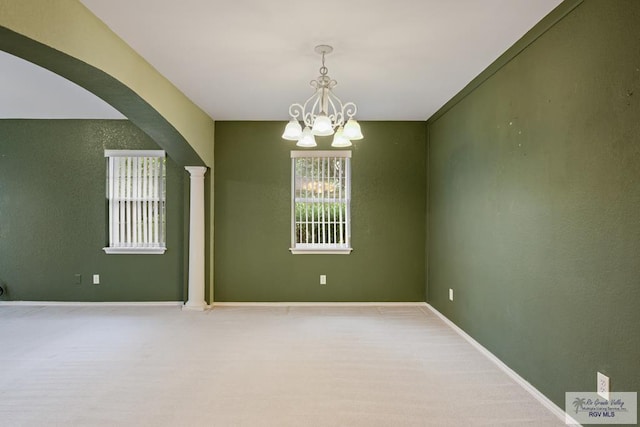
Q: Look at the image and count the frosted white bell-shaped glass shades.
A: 5